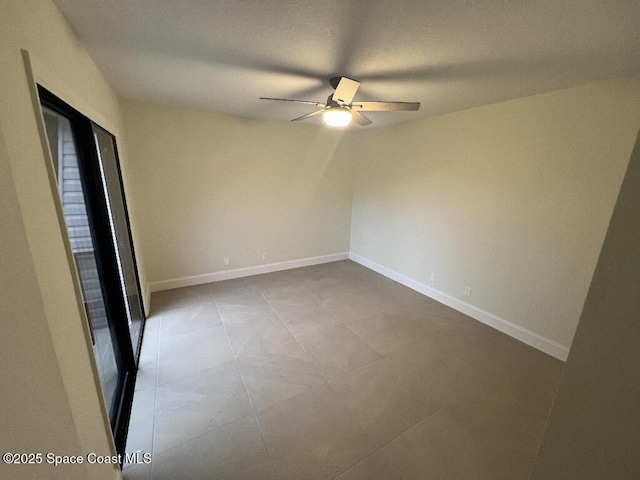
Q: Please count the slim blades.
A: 5